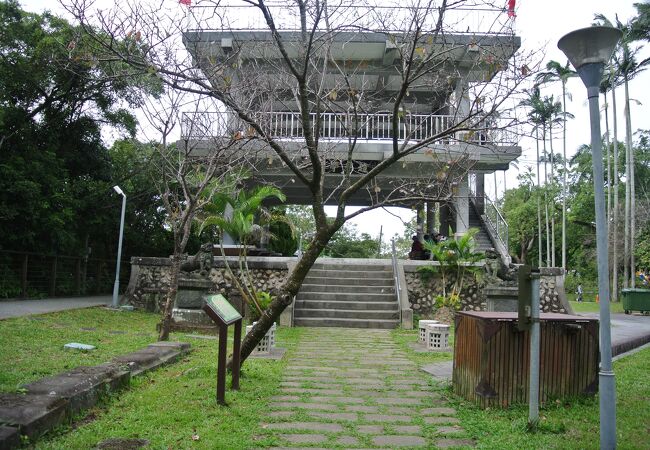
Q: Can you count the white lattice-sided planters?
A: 4